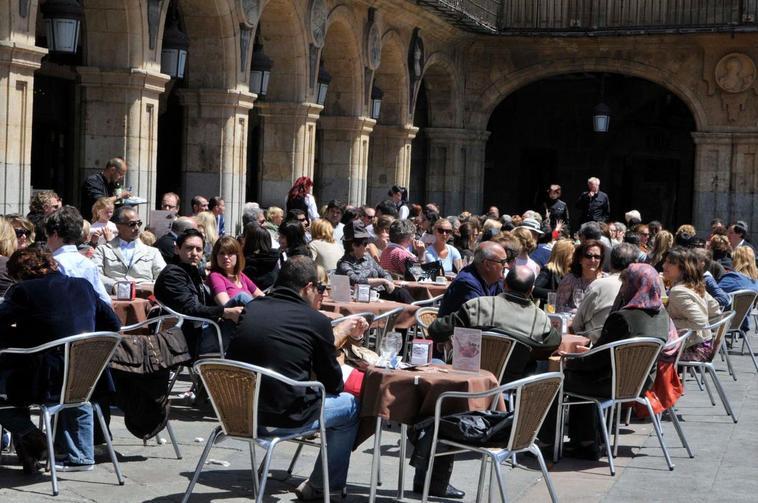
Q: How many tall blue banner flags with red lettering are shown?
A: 0